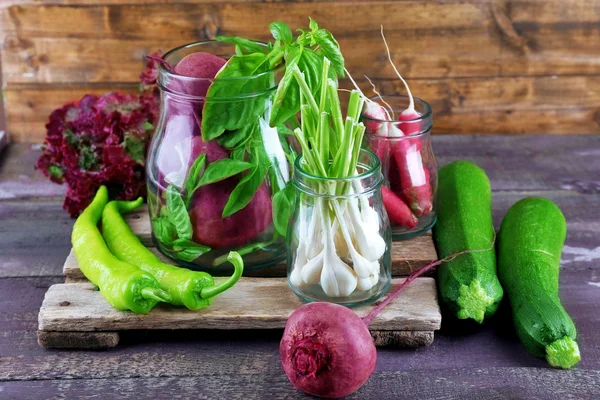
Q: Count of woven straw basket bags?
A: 0